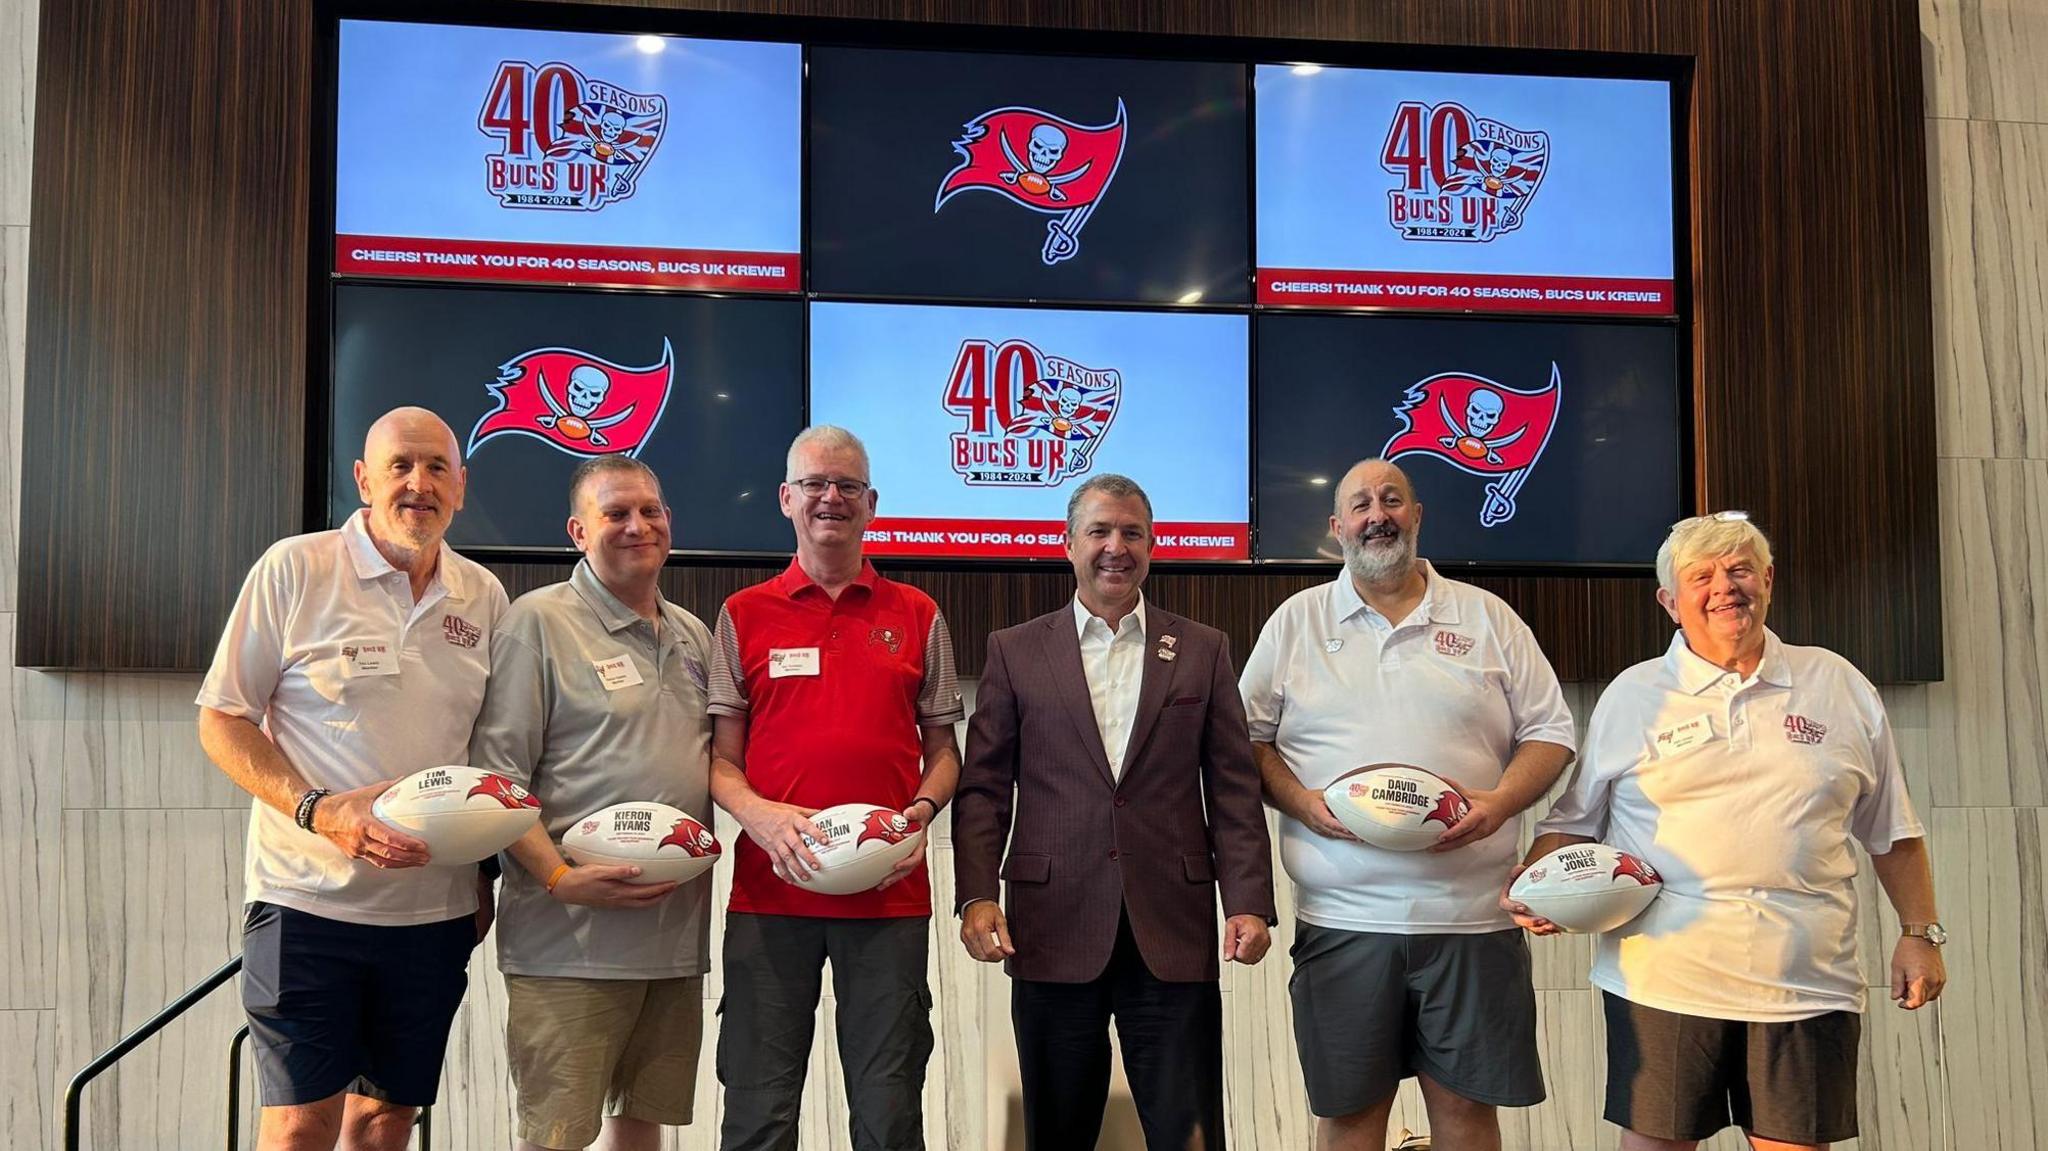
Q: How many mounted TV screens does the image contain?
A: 6